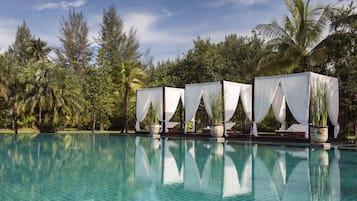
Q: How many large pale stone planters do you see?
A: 3